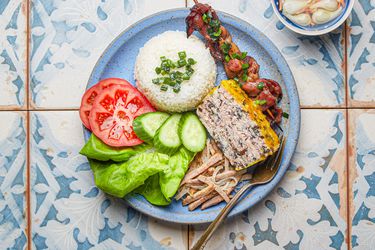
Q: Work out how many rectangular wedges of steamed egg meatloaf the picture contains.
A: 1